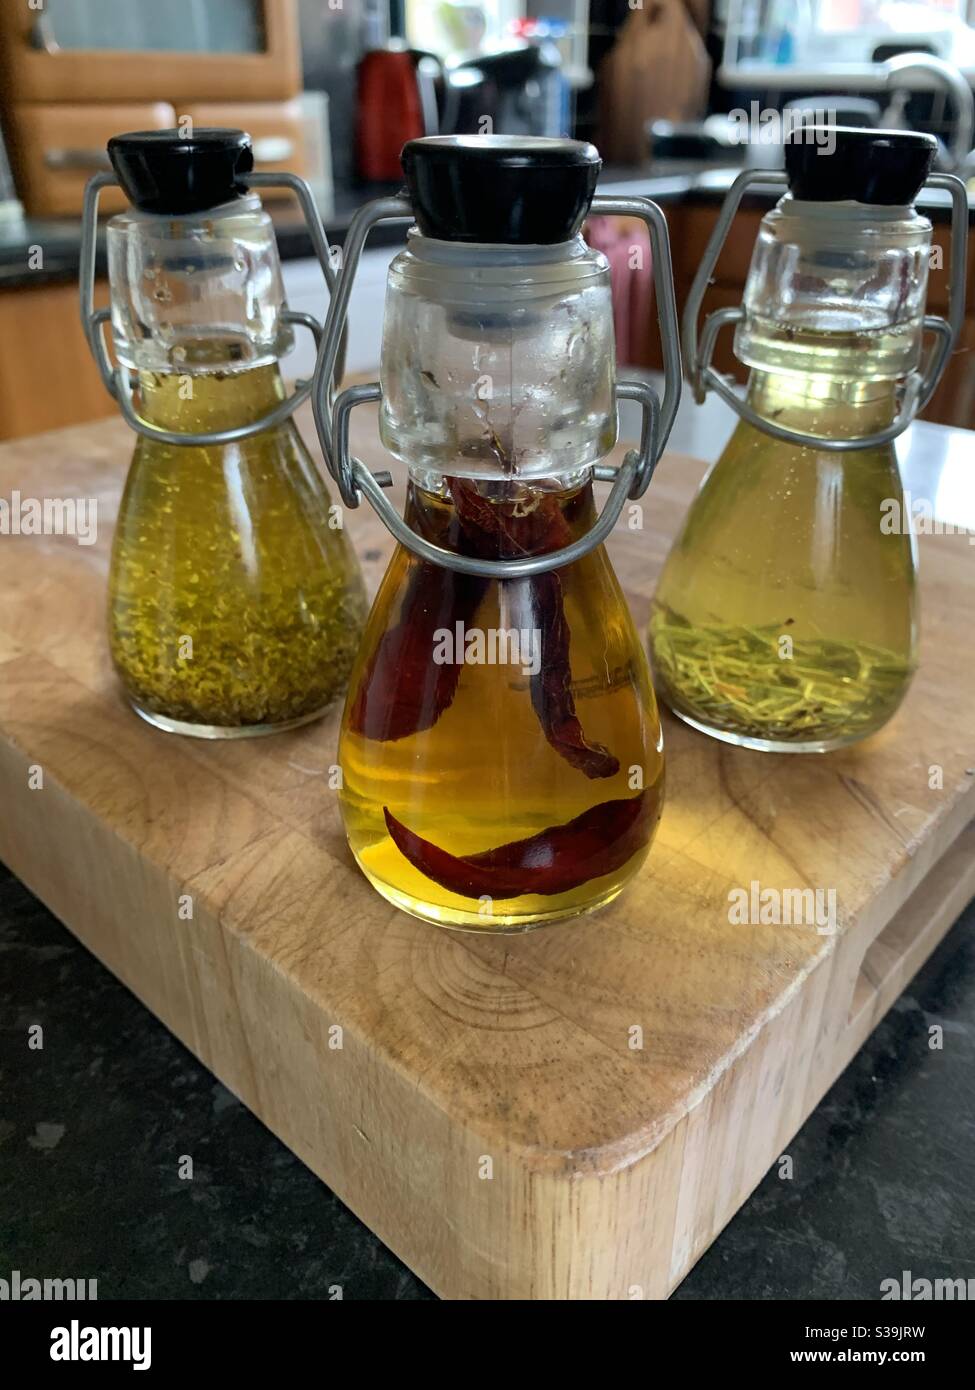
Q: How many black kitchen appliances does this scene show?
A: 1